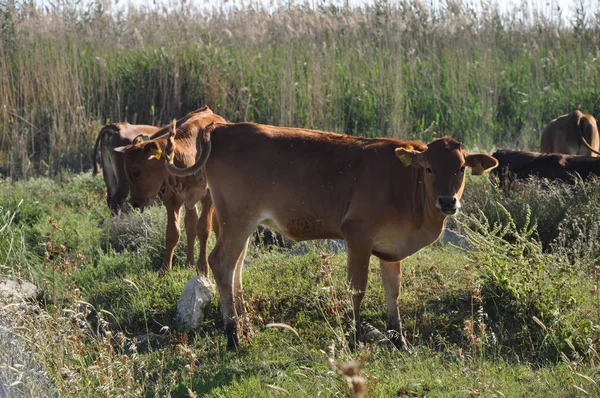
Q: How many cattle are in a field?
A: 5